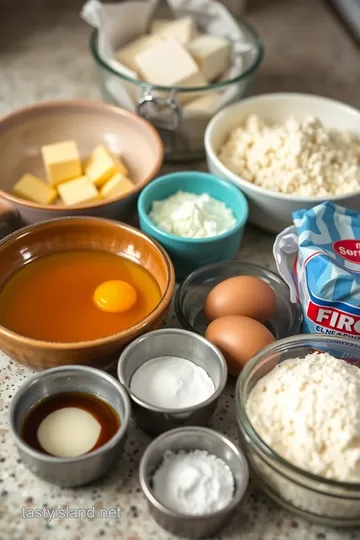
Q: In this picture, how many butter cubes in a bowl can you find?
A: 5